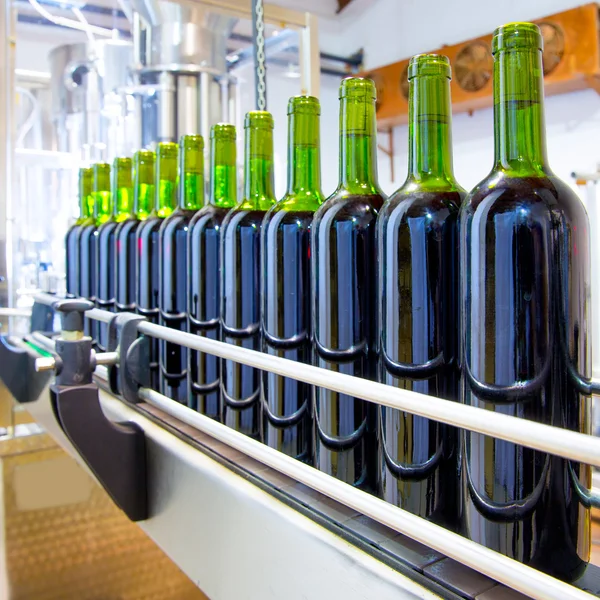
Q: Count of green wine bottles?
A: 12